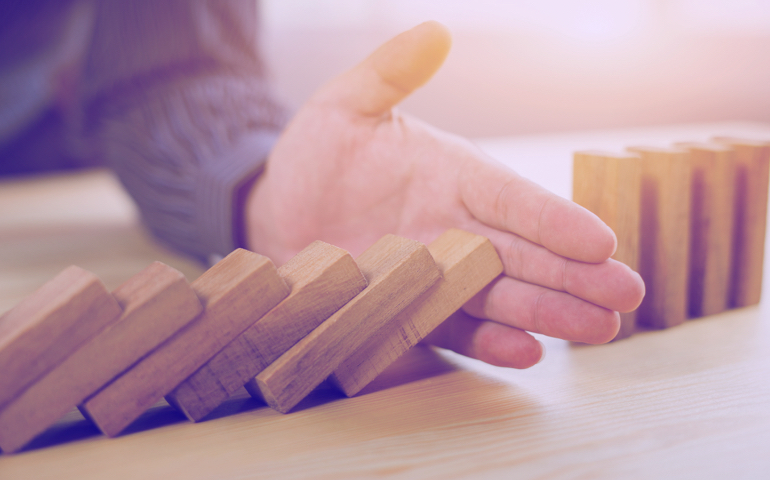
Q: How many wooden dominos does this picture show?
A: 10